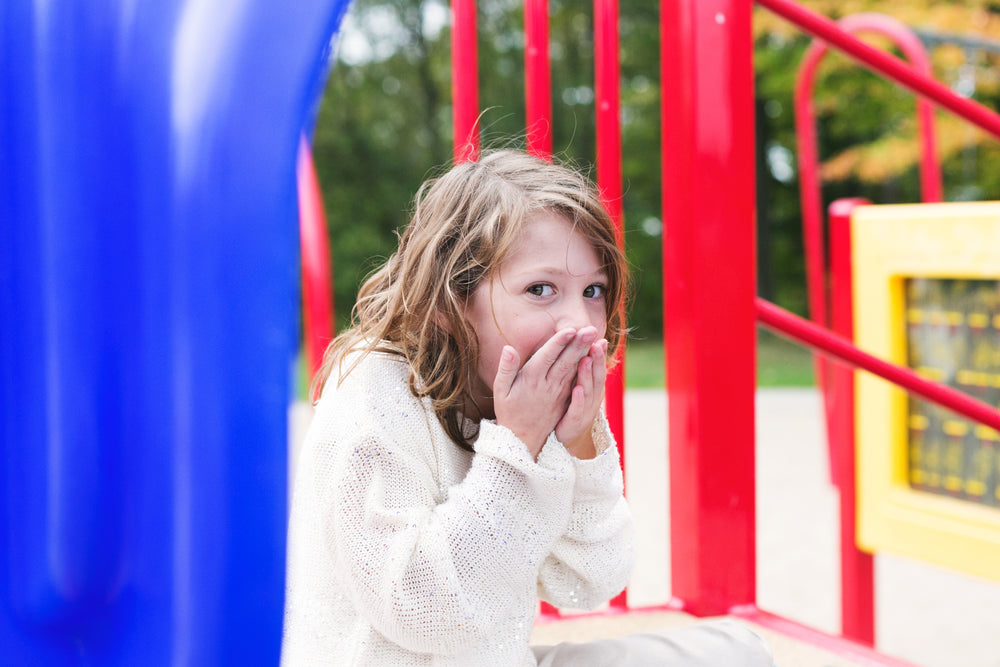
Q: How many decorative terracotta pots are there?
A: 0